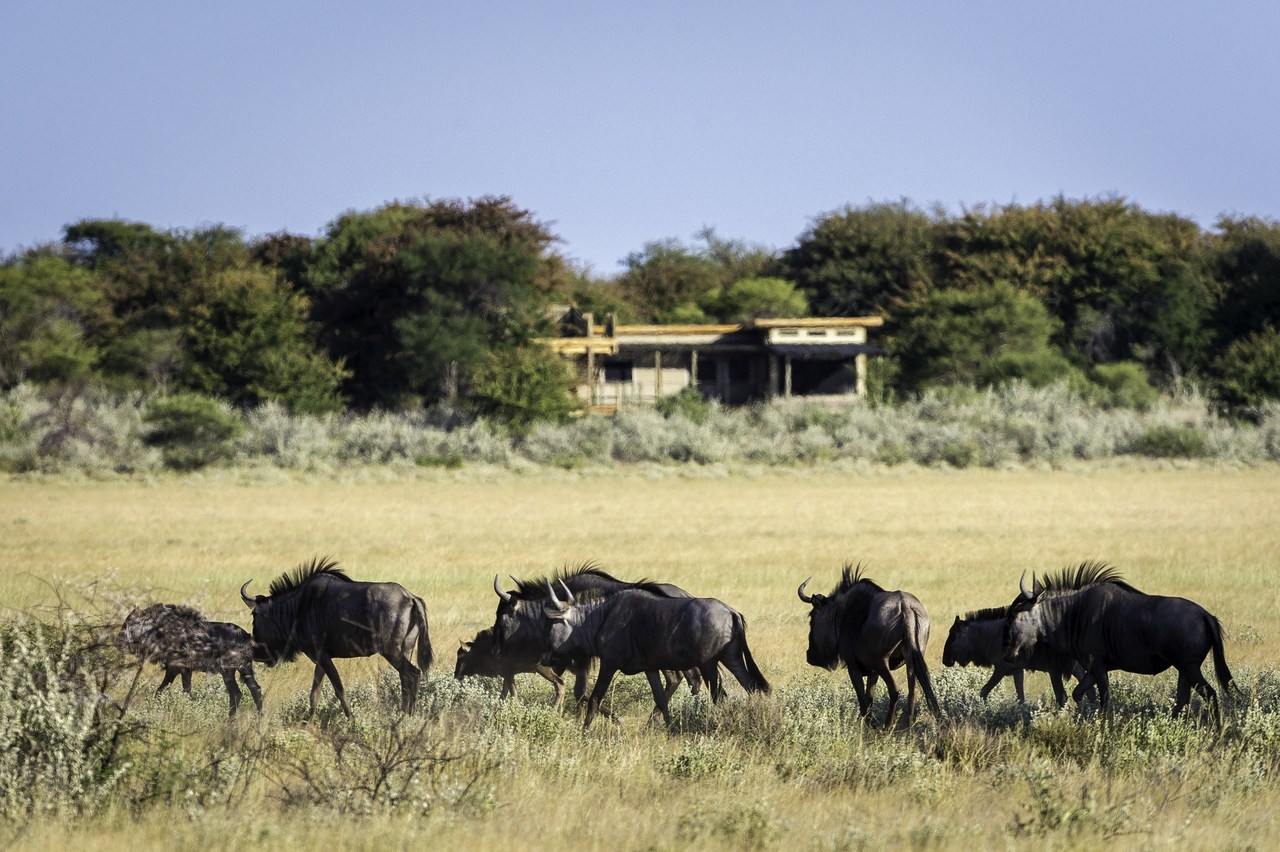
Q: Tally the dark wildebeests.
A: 8